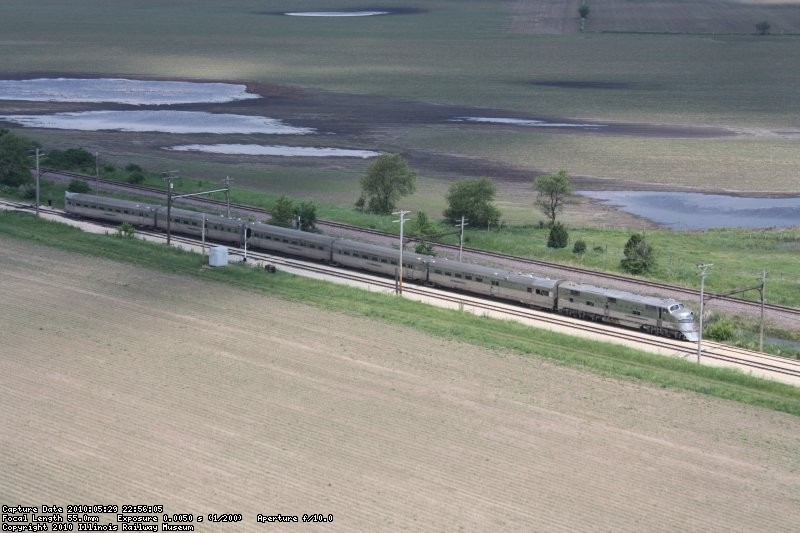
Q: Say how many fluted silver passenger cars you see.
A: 5